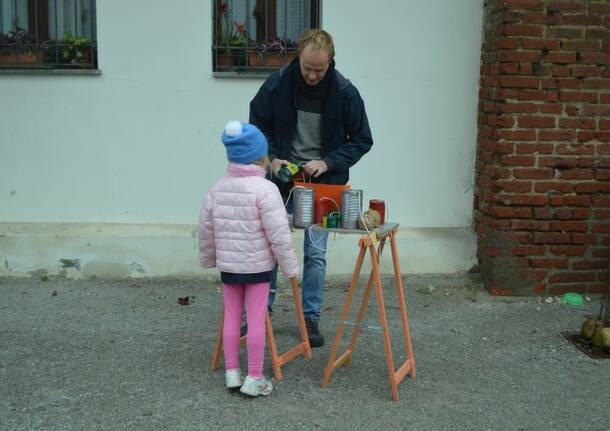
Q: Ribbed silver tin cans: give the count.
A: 2